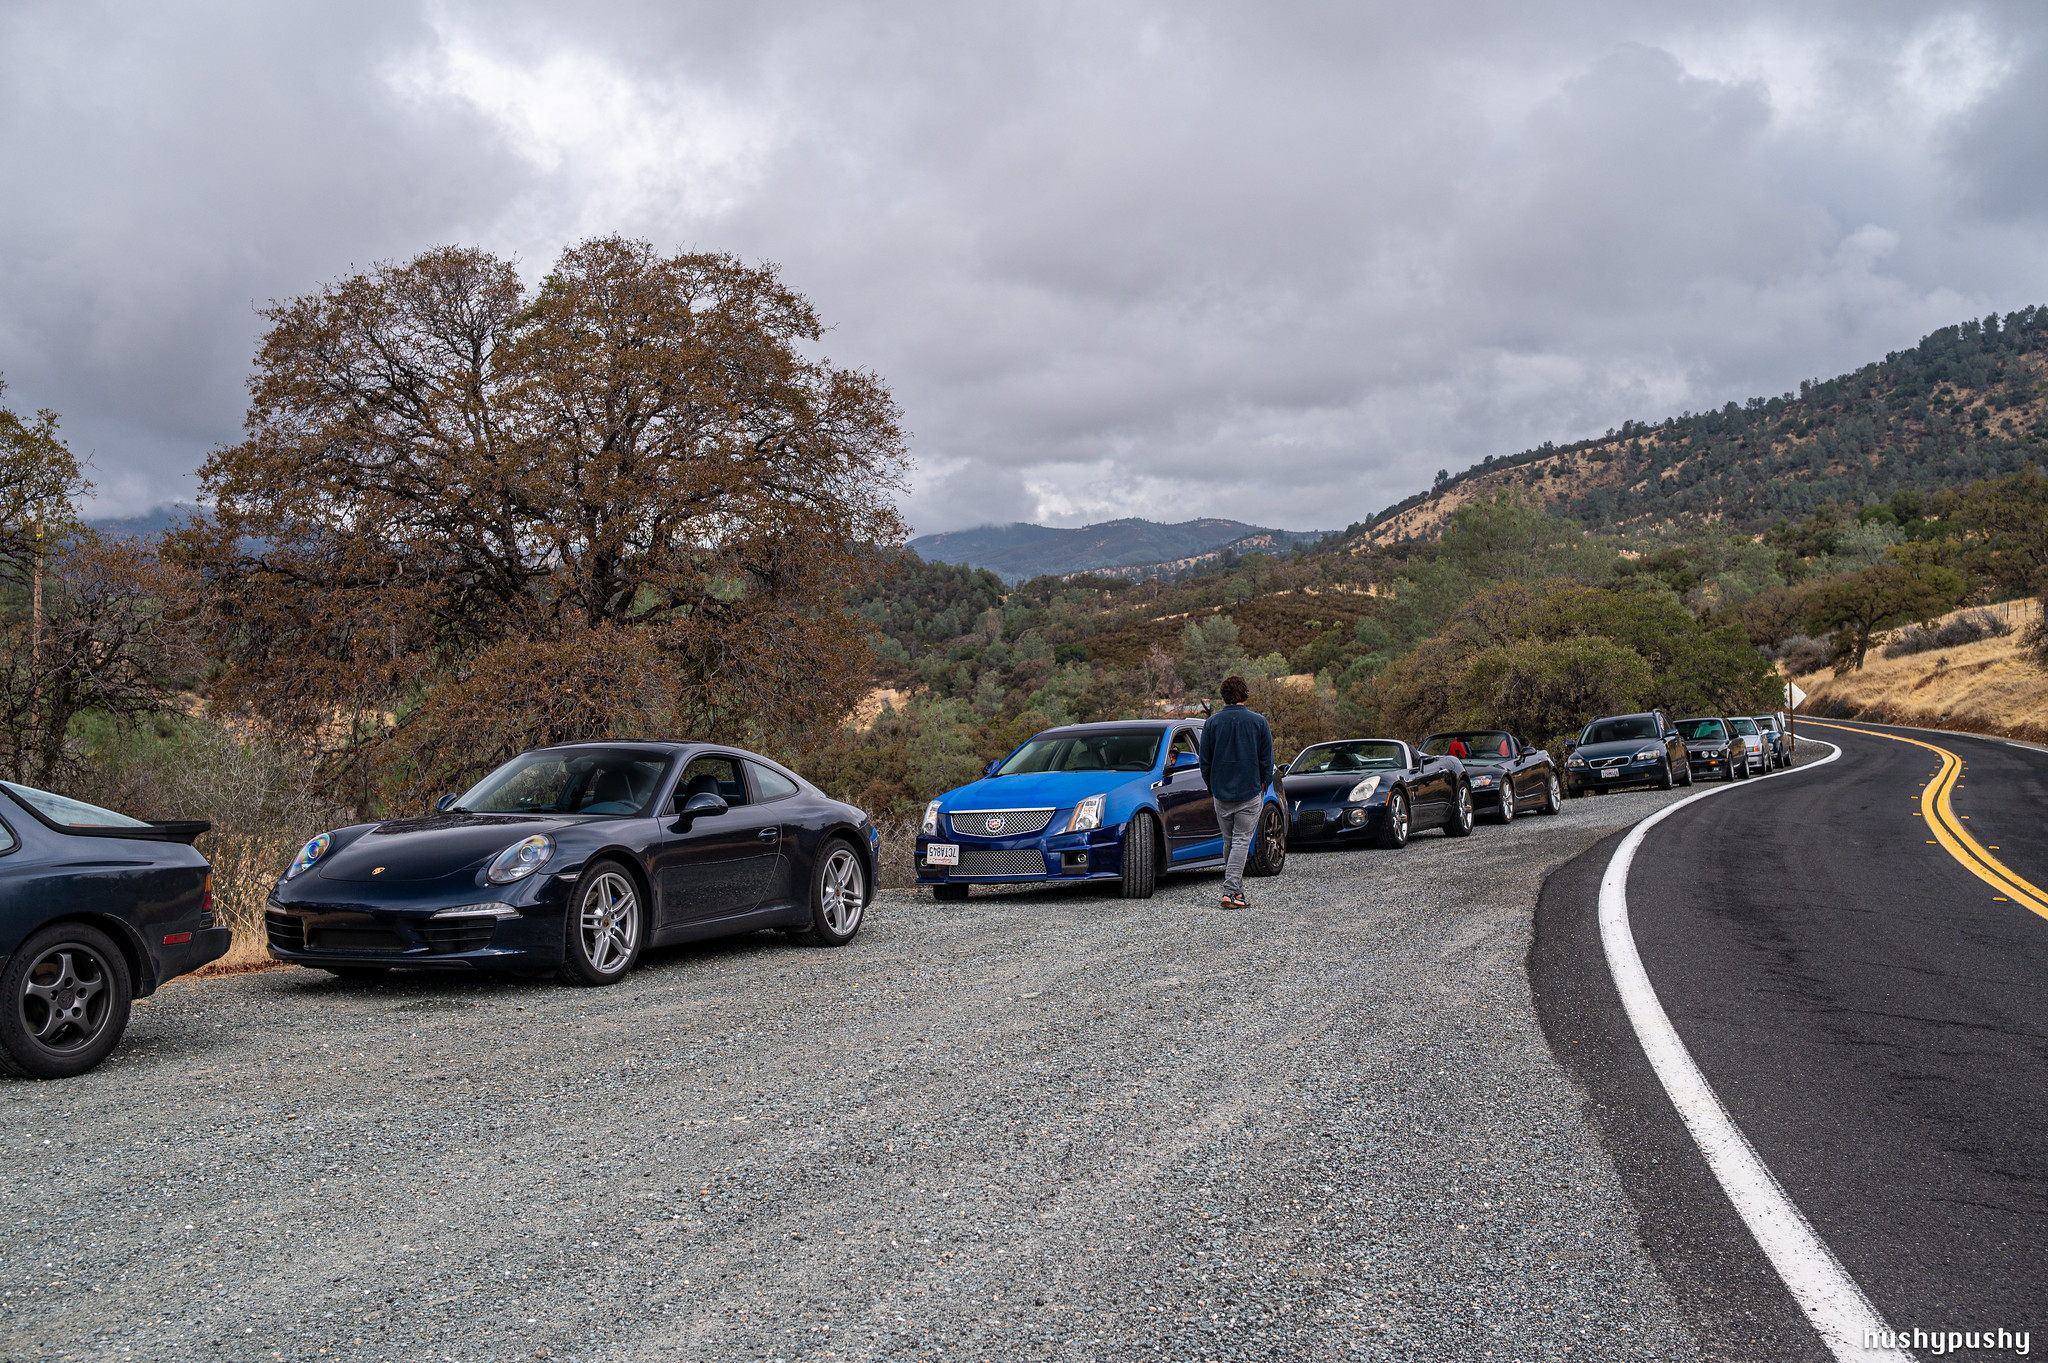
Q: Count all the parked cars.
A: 9